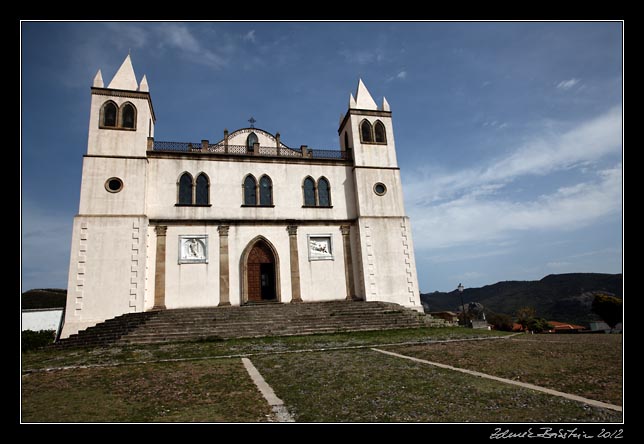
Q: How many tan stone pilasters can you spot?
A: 4